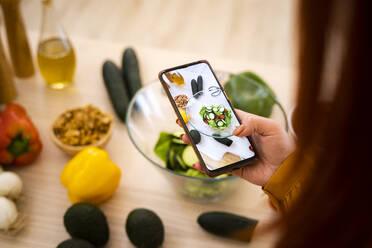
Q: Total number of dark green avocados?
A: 3